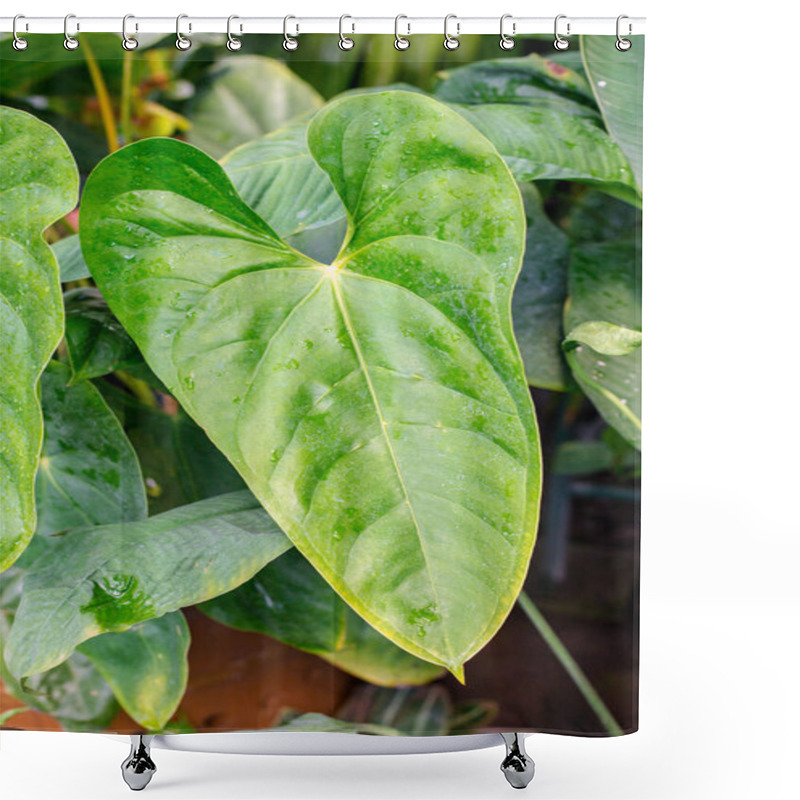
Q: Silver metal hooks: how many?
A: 12